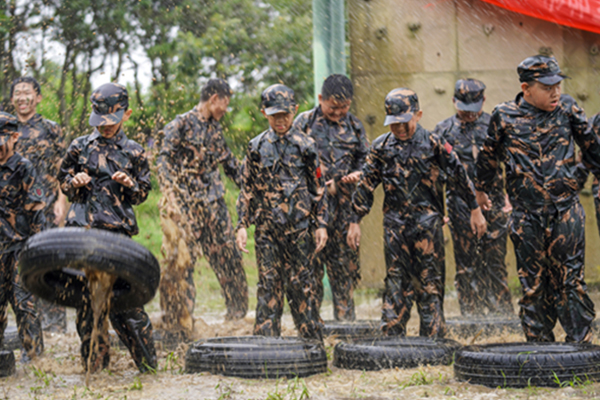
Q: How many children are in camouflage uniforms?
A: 9